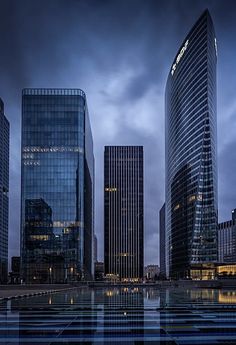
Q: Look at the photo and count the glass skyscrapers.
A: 3